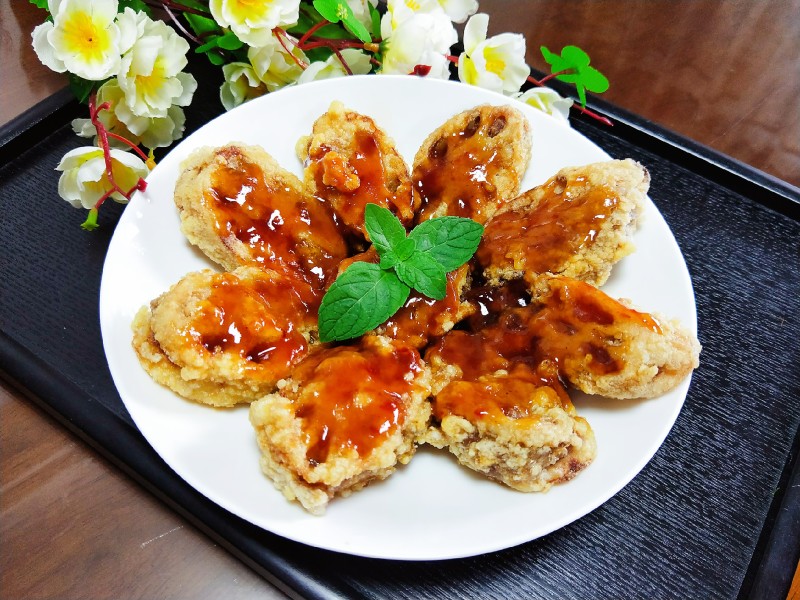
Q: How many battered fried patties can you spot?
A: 9